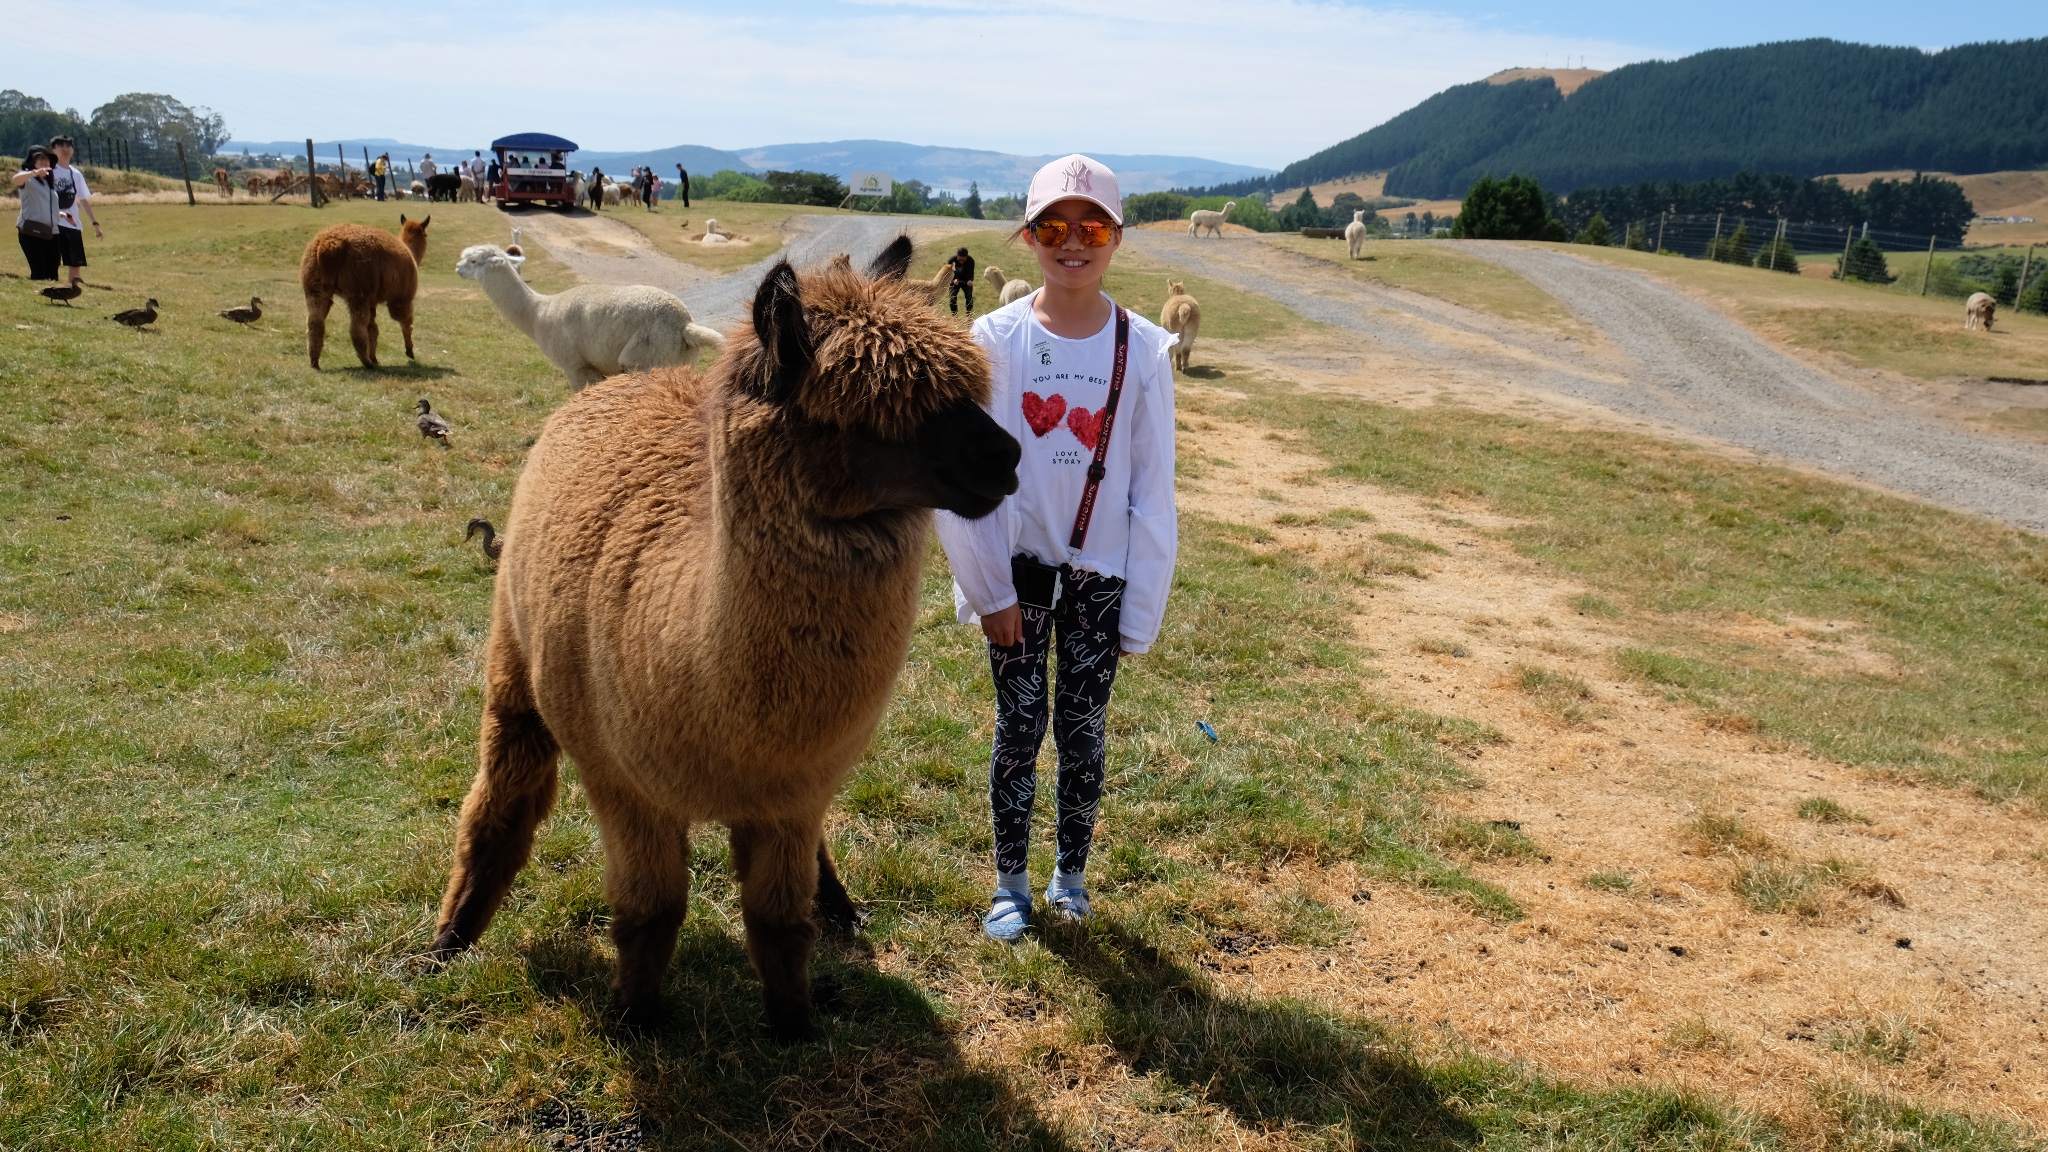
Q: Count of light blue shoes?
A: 2